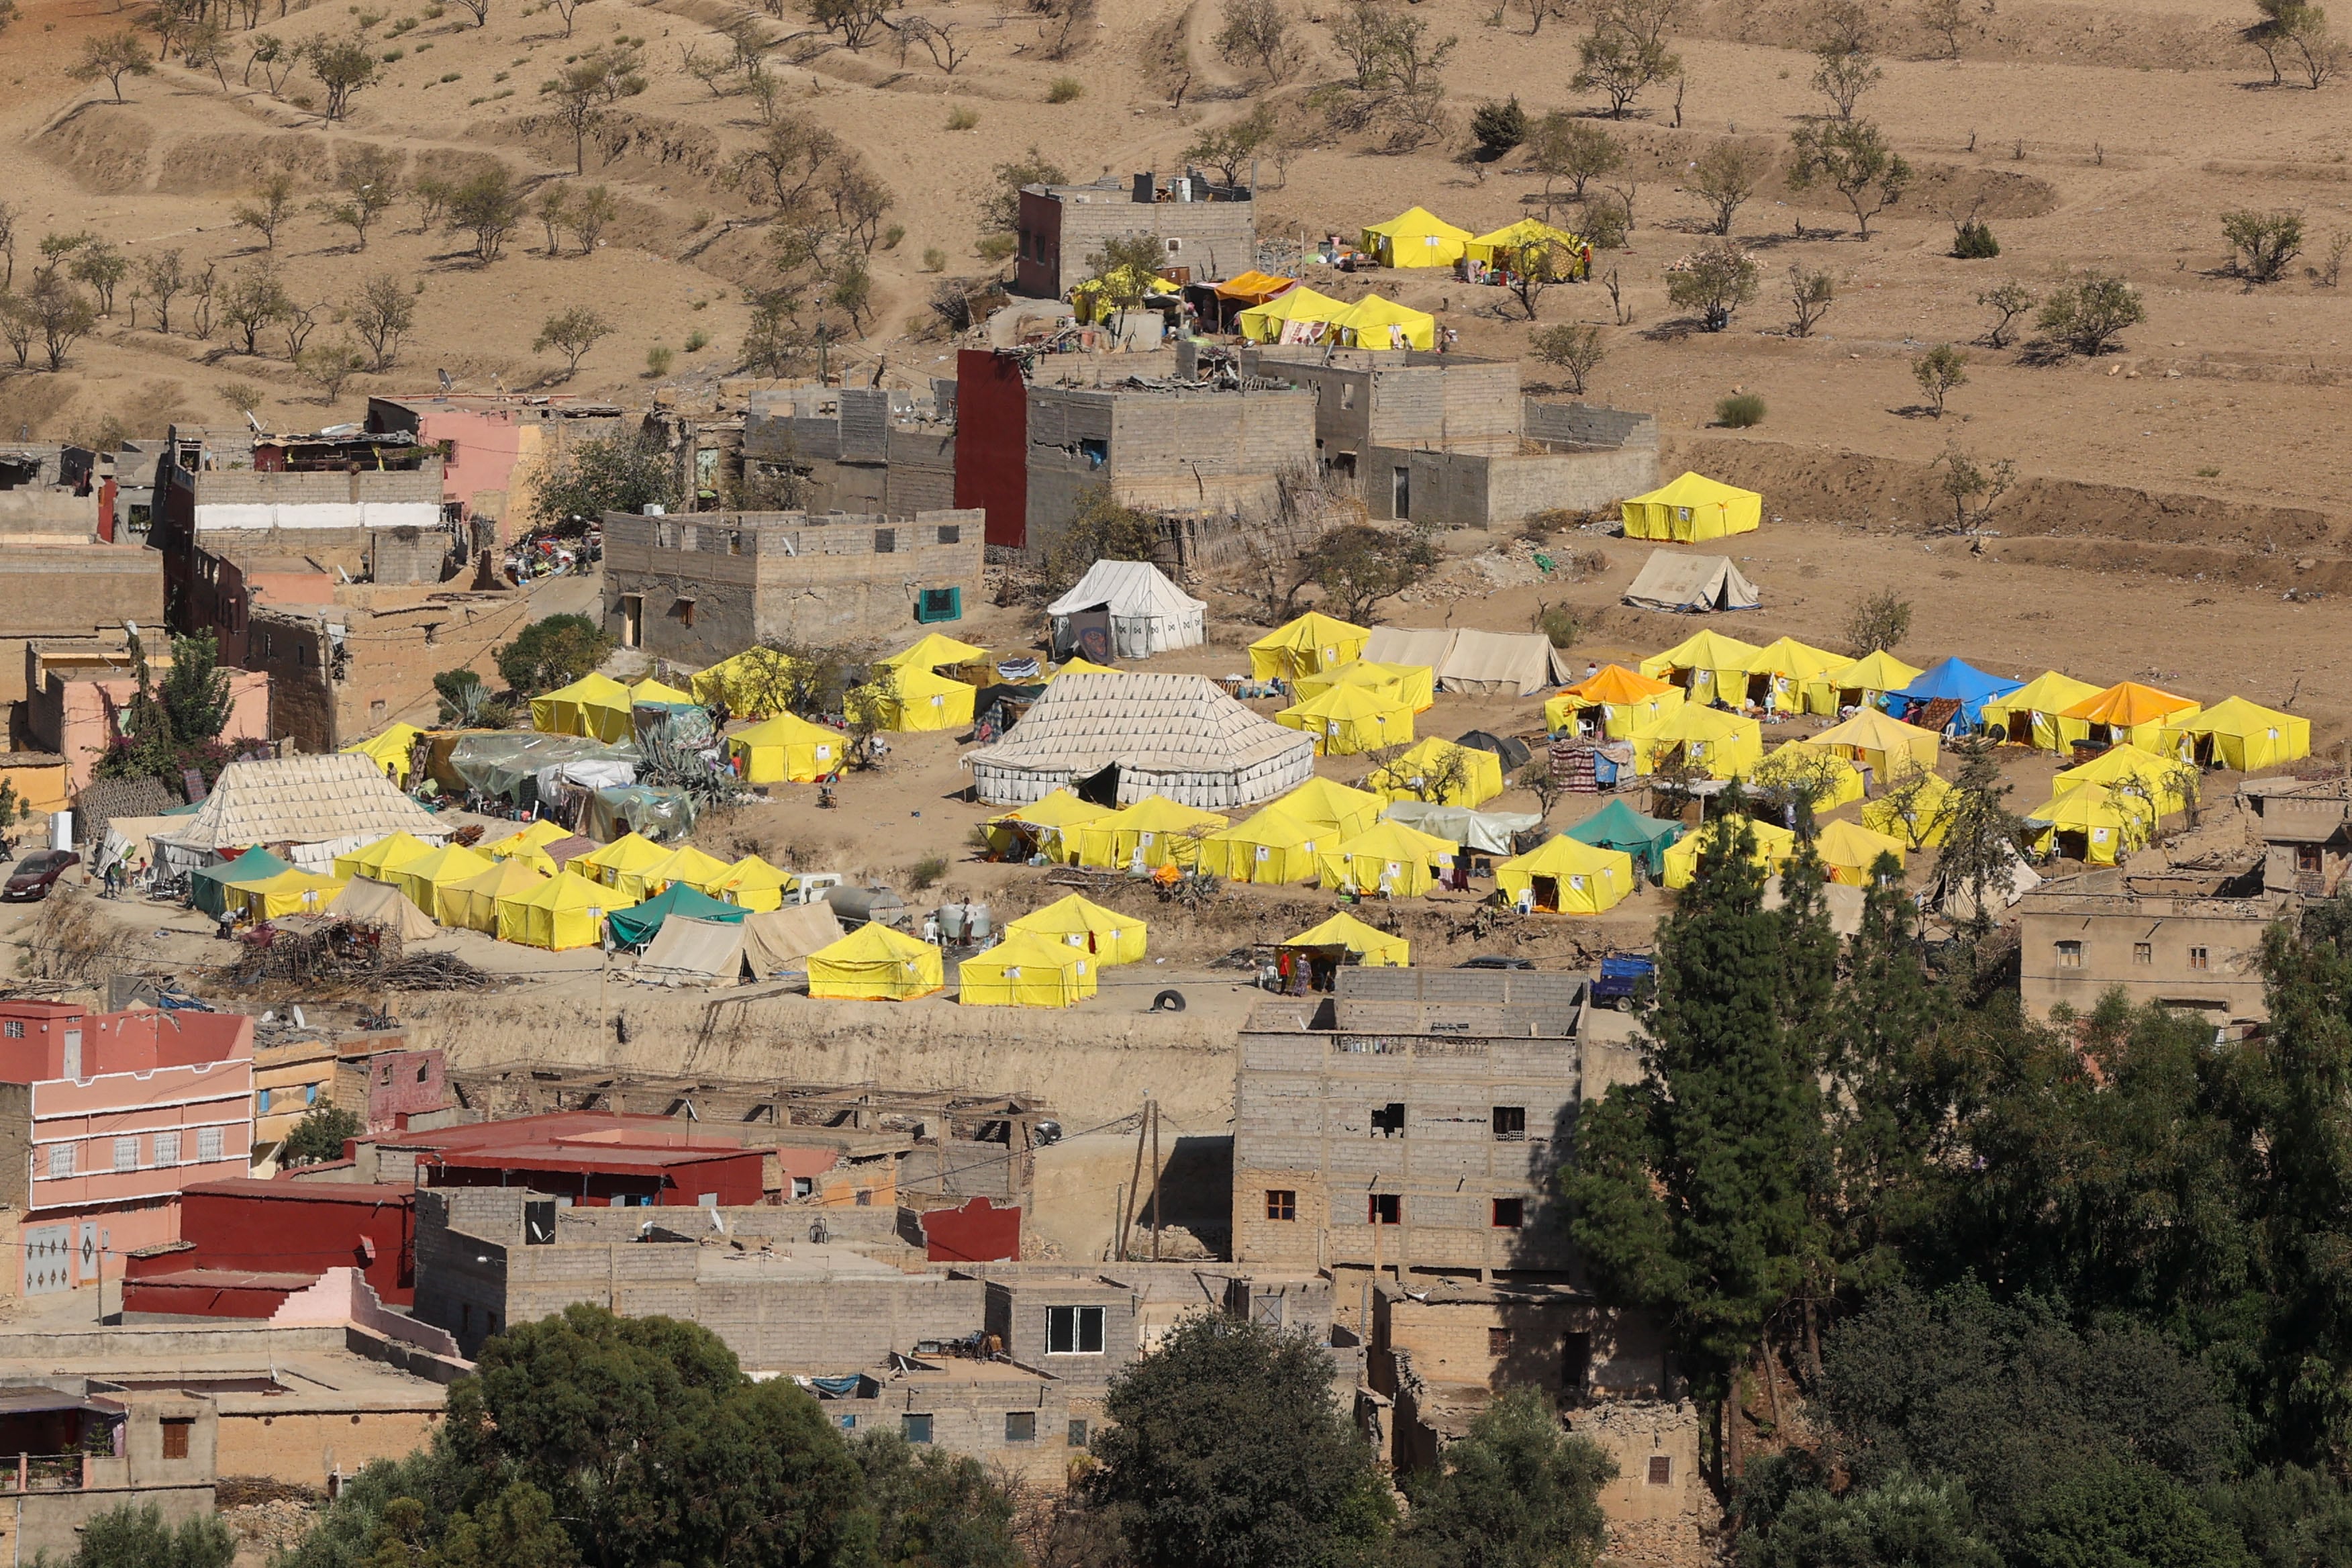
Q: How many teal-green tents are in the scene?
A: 3